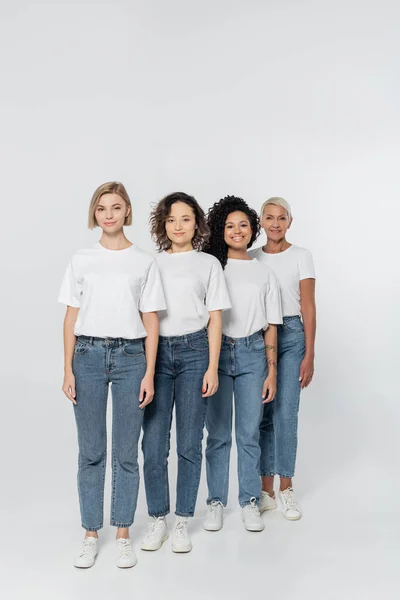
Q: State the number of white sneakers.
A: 8